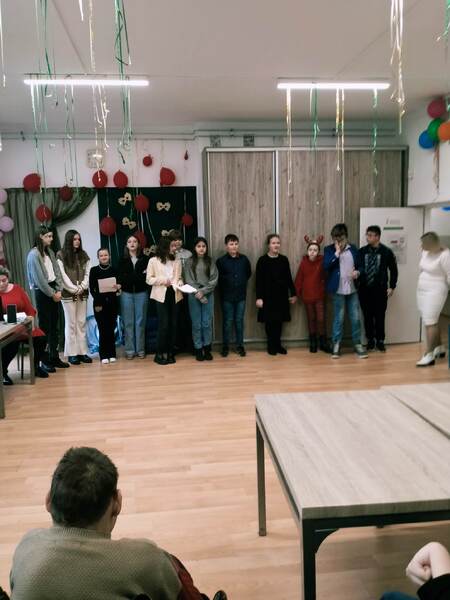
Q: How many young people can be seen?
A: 12